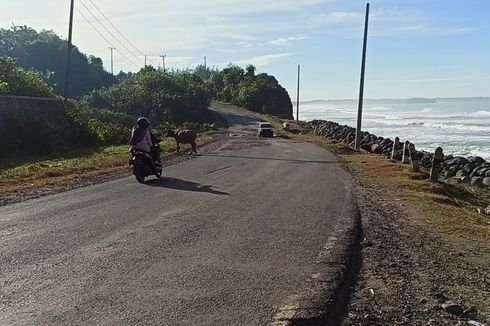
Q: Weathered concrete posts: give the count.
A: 4